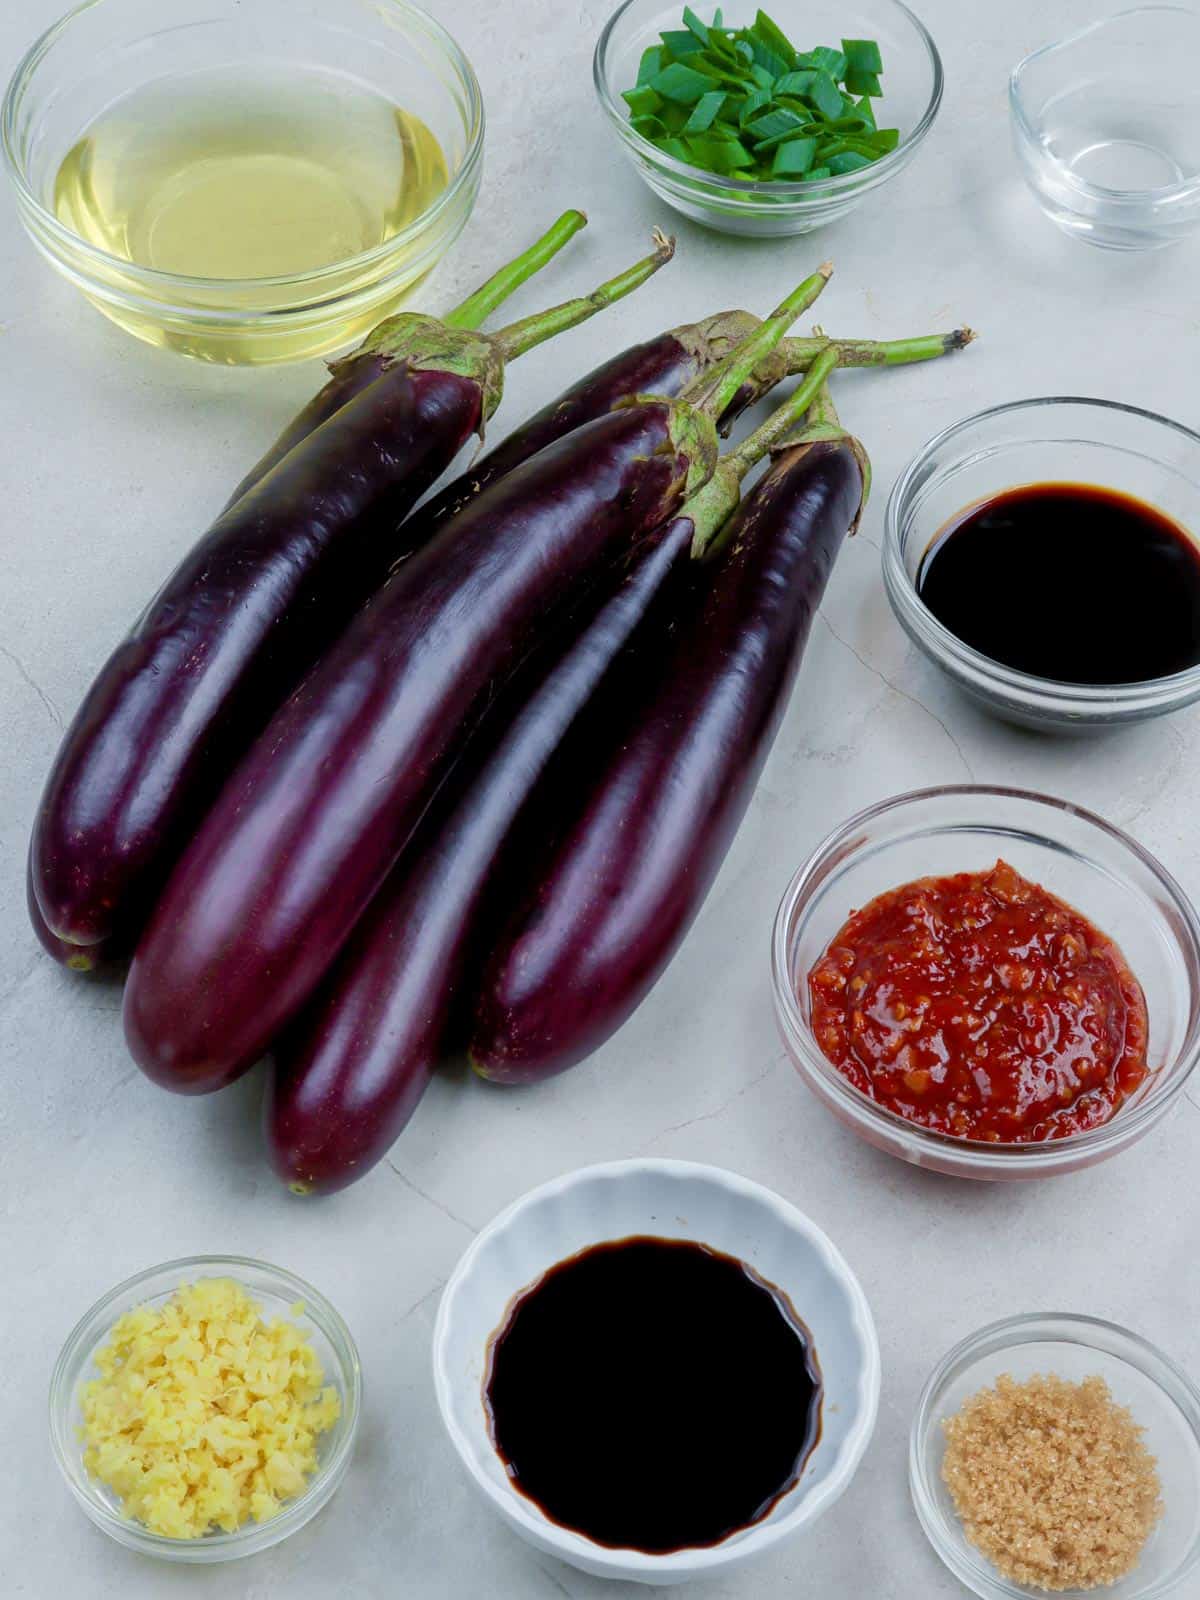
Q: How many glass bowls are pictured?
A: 7